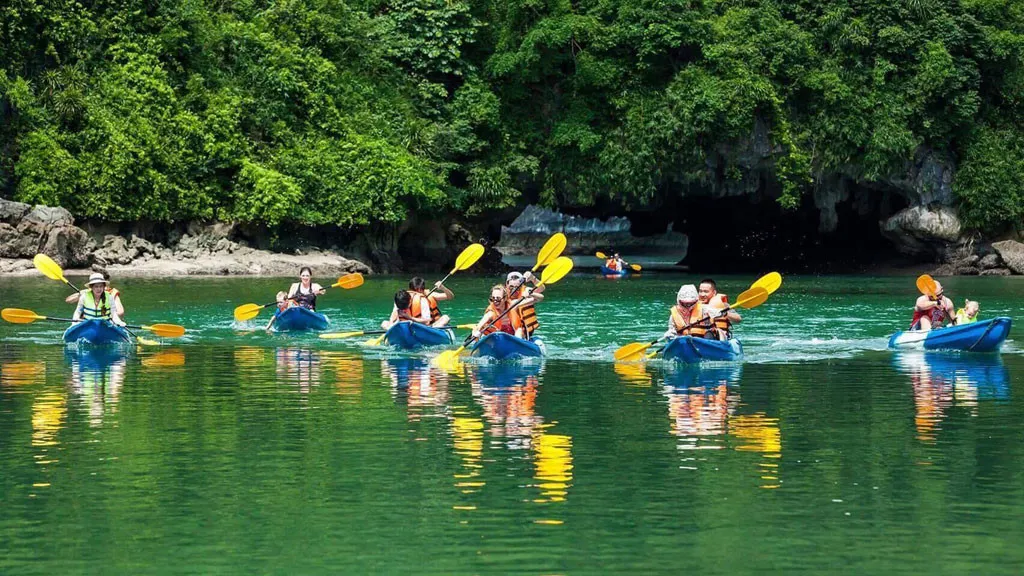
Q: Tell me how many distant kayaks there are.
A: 1